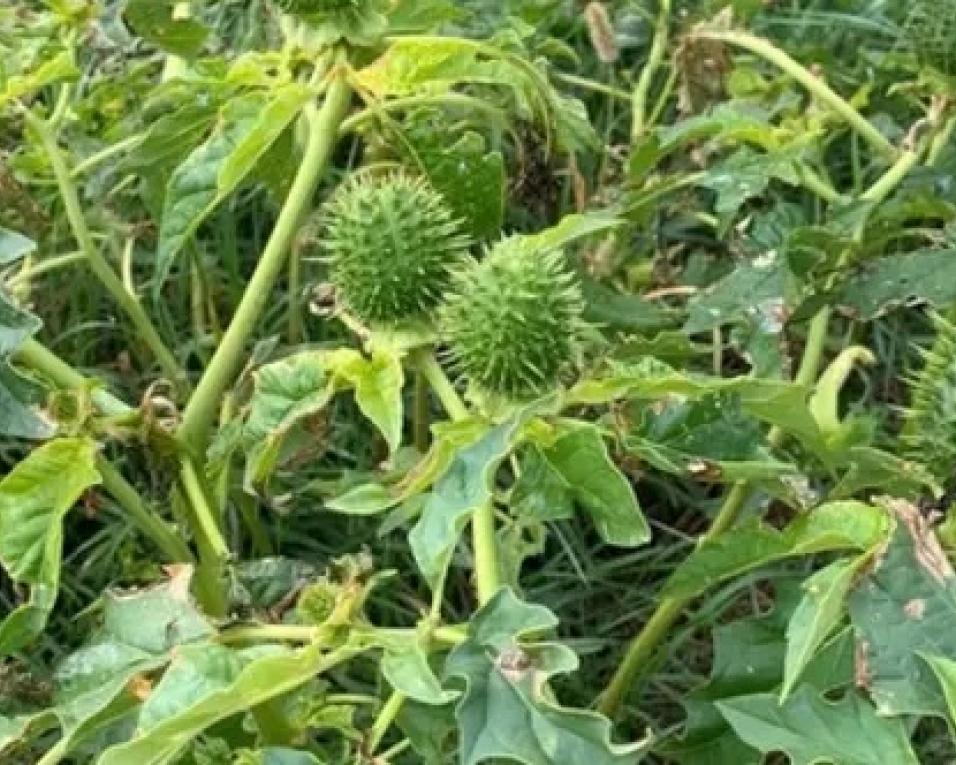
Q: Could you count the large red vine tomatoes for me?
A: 0